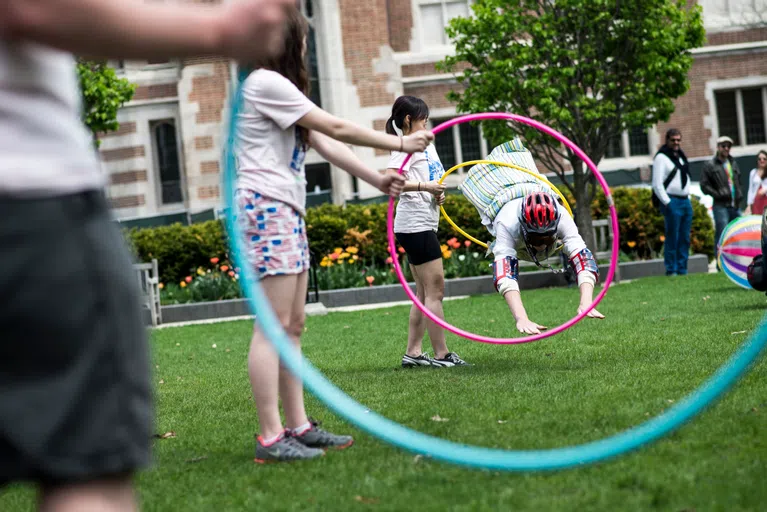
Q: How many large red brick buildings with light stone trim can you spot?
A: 1